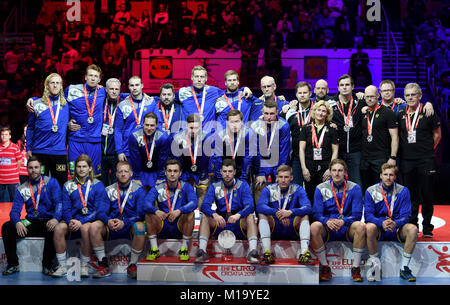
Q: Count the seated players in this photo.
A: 8